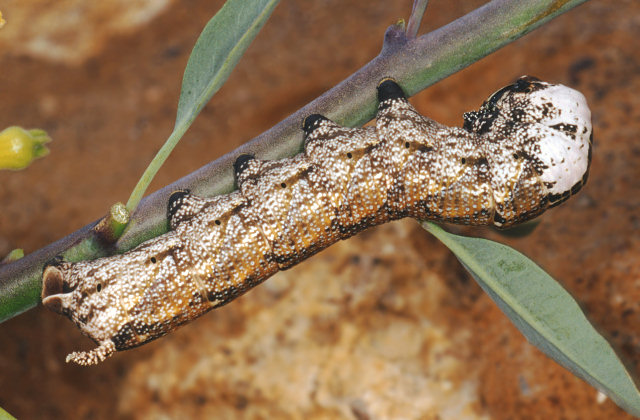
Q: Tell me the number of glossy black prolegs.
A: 4